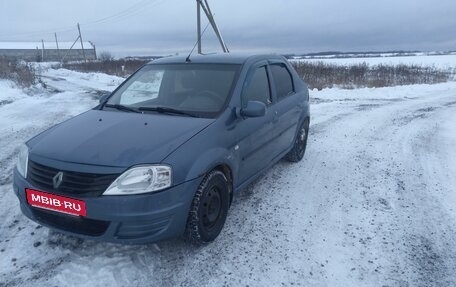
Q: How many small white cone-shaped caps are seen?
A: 0